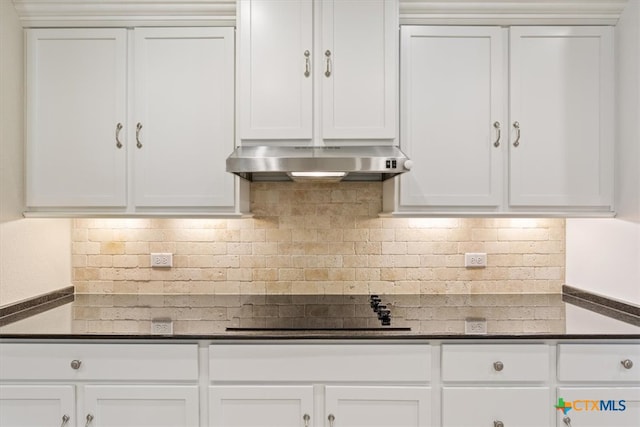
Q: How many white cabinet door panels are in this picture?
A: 11